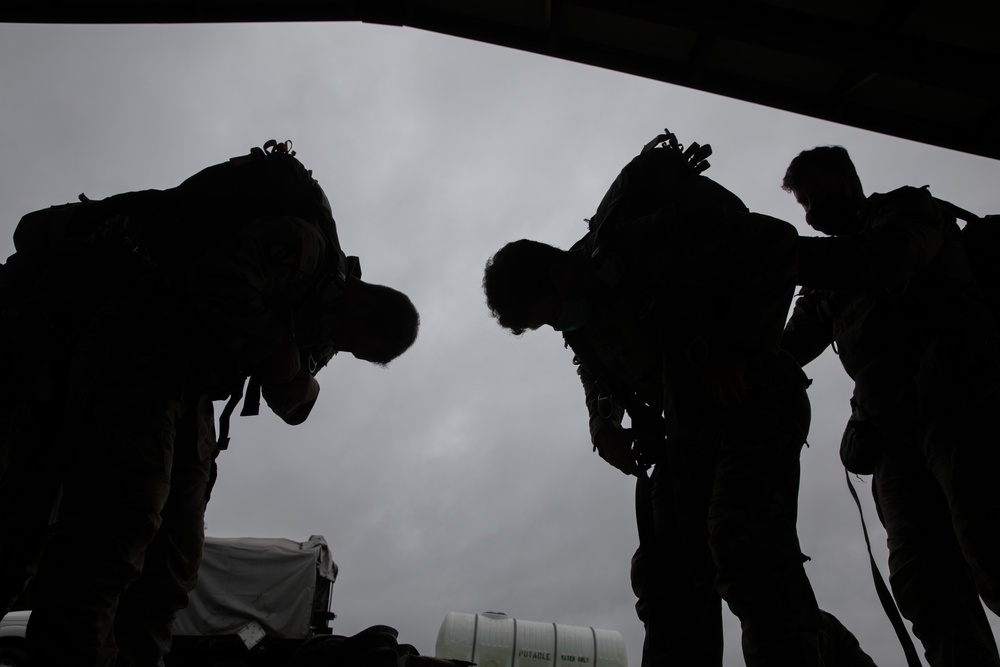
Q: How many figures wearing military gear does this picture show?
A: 3